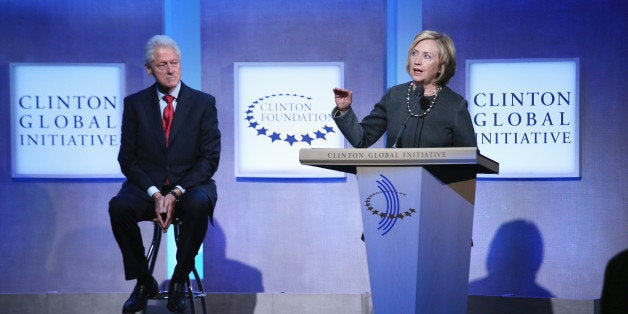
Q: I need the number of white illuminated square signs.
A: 3